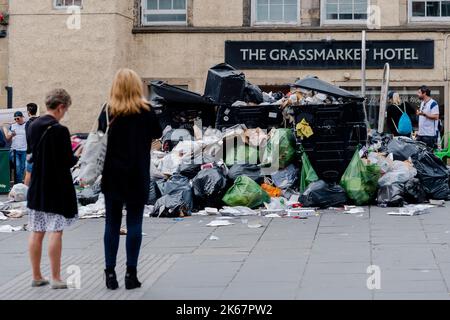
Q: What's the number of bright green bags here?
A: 5